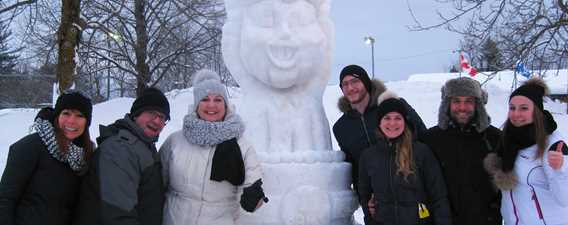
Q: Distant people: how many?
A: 0